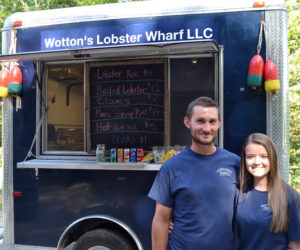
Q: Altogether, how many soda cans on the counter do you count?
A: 5